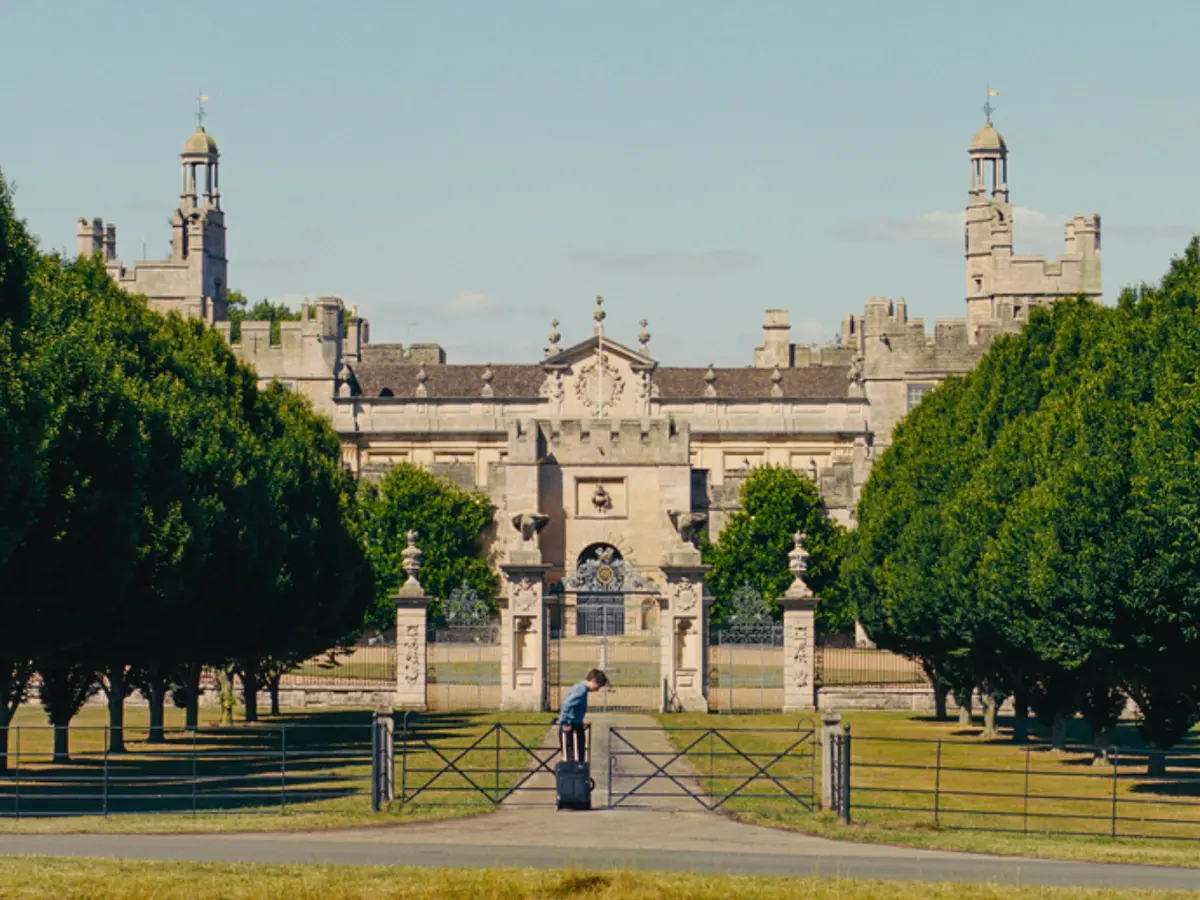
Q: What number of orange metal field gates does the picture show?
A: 0